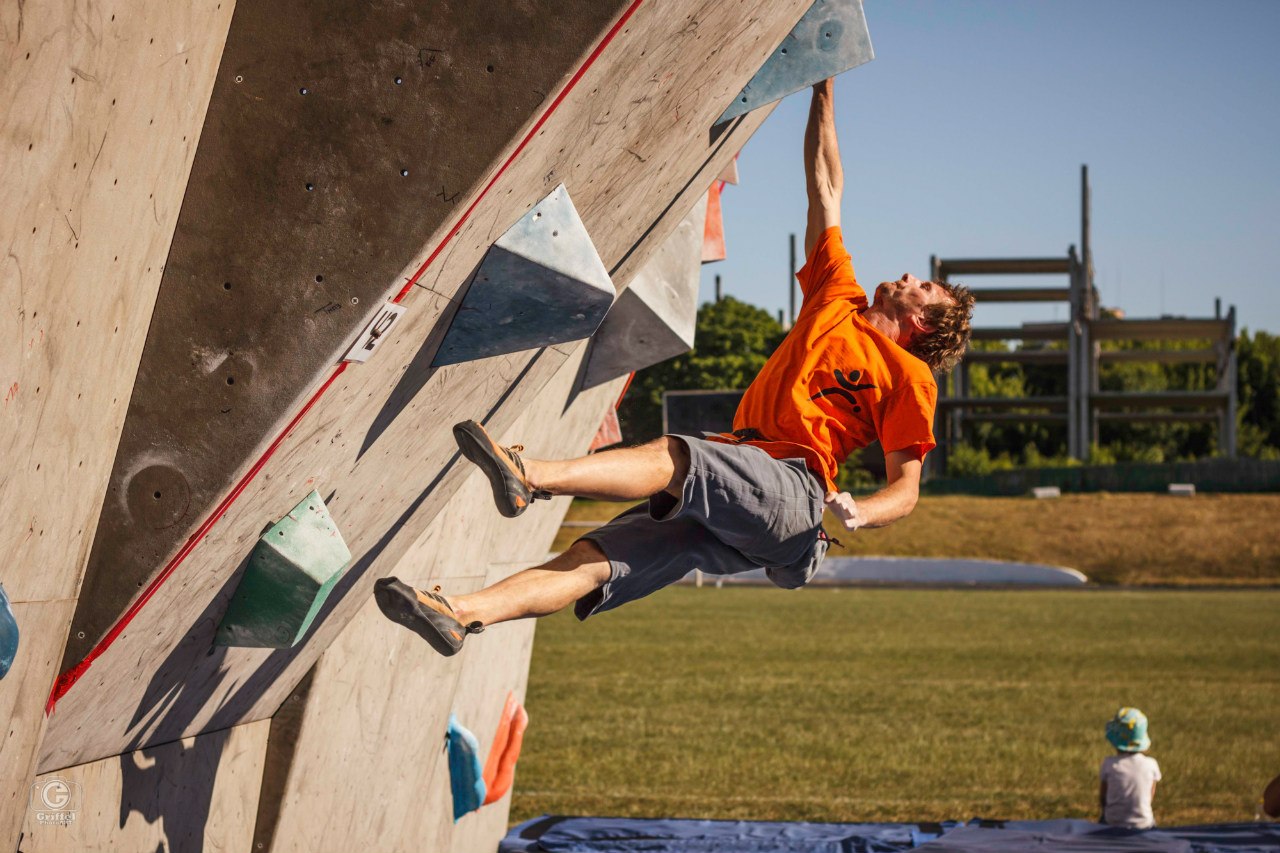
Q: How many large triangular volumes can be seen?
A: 4